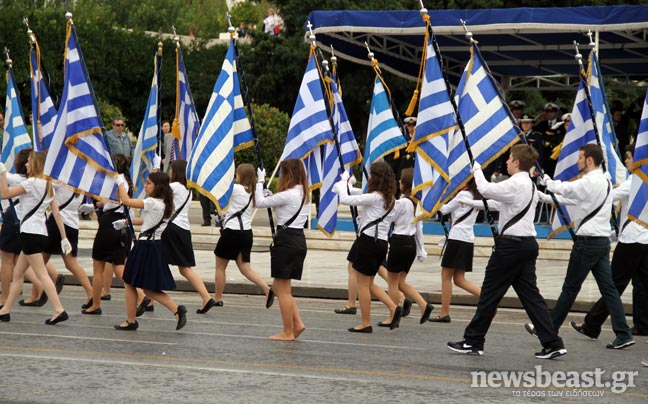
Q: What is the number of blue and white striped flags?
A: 15